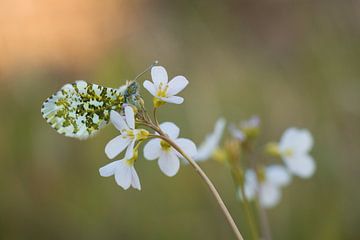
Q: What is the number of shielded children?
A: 0